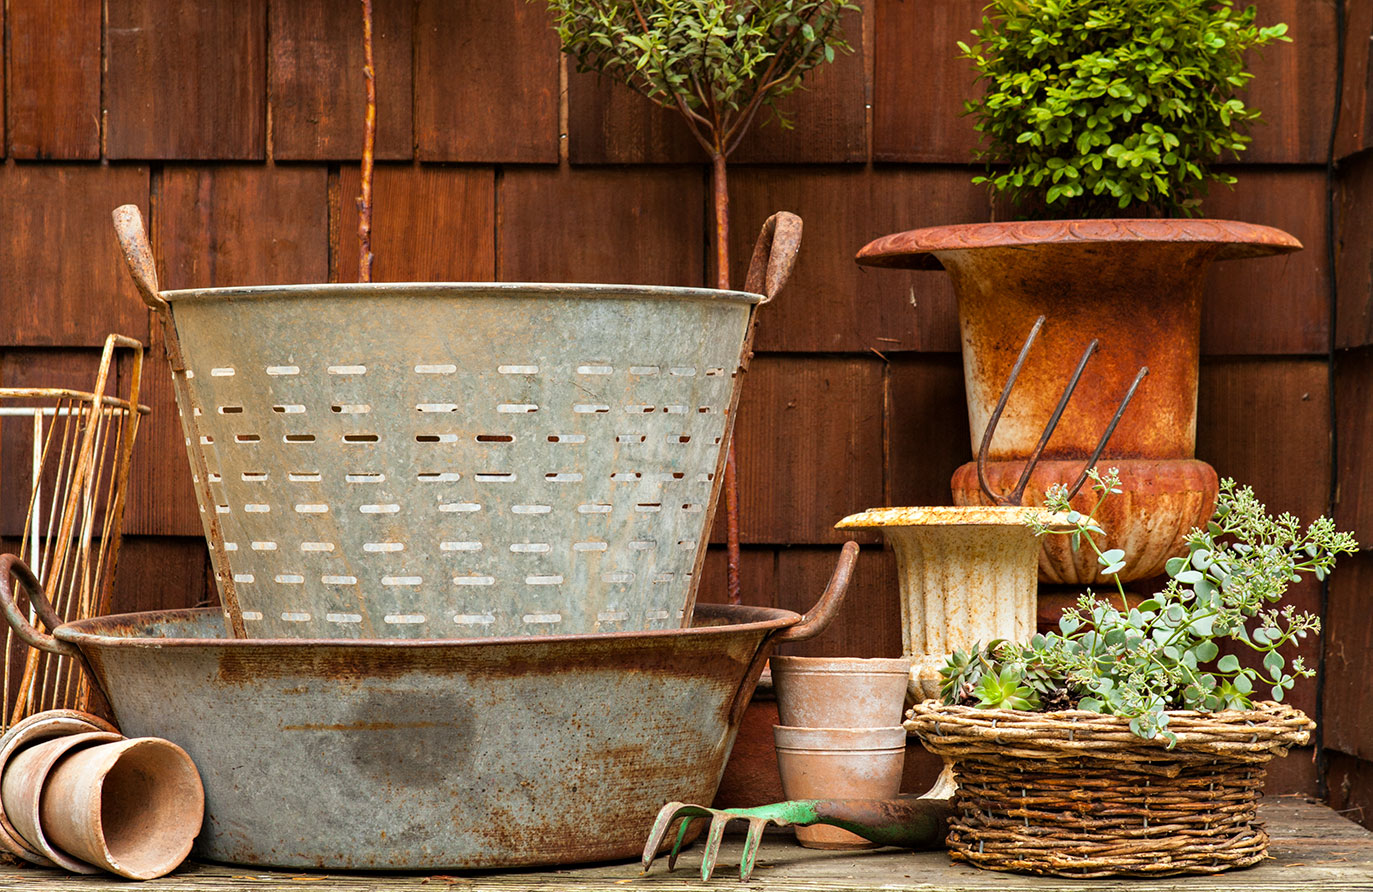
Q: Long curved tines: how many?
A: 3